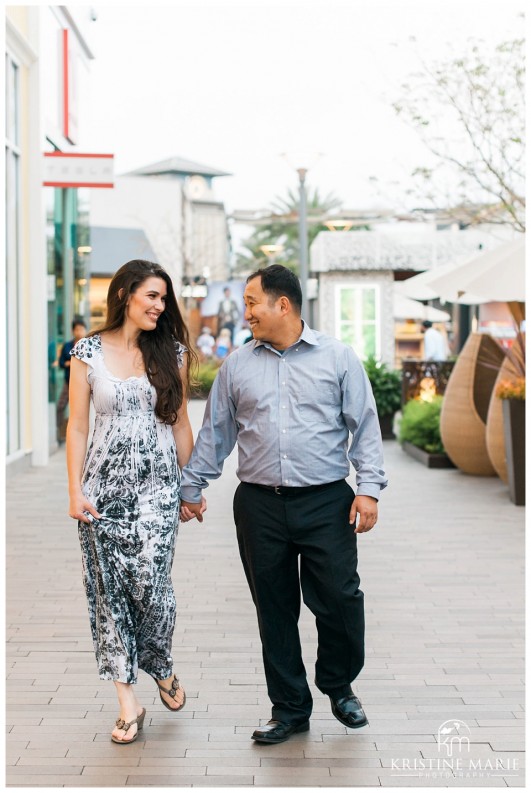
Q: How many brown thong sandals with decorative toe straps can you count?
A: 2